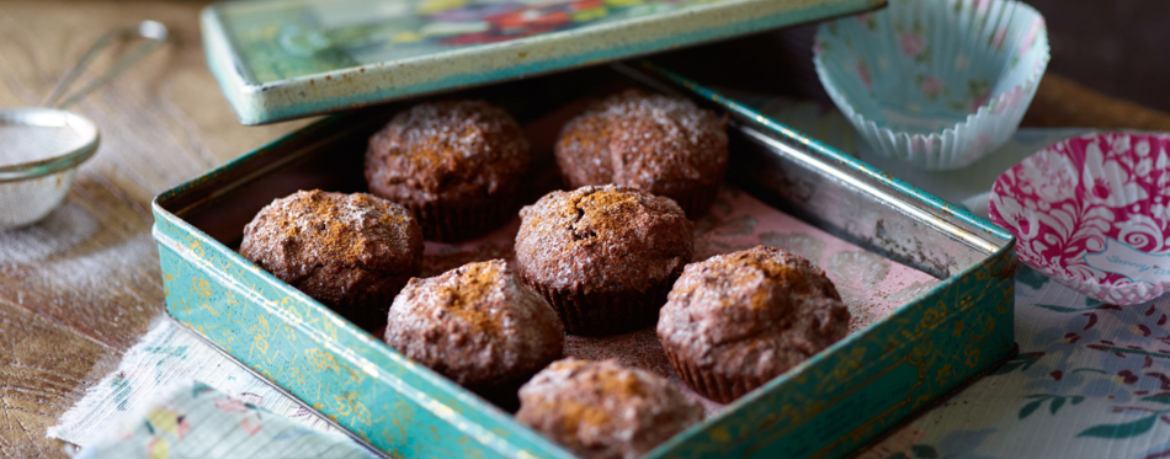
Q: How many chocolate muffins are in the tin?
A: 7